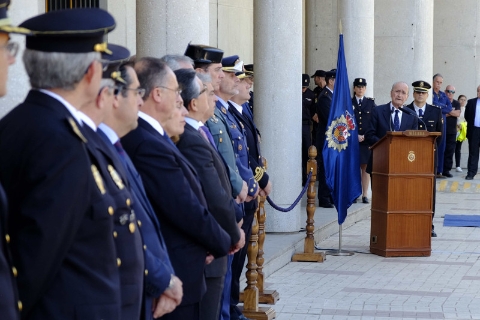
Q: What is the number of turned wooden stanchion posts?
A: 3